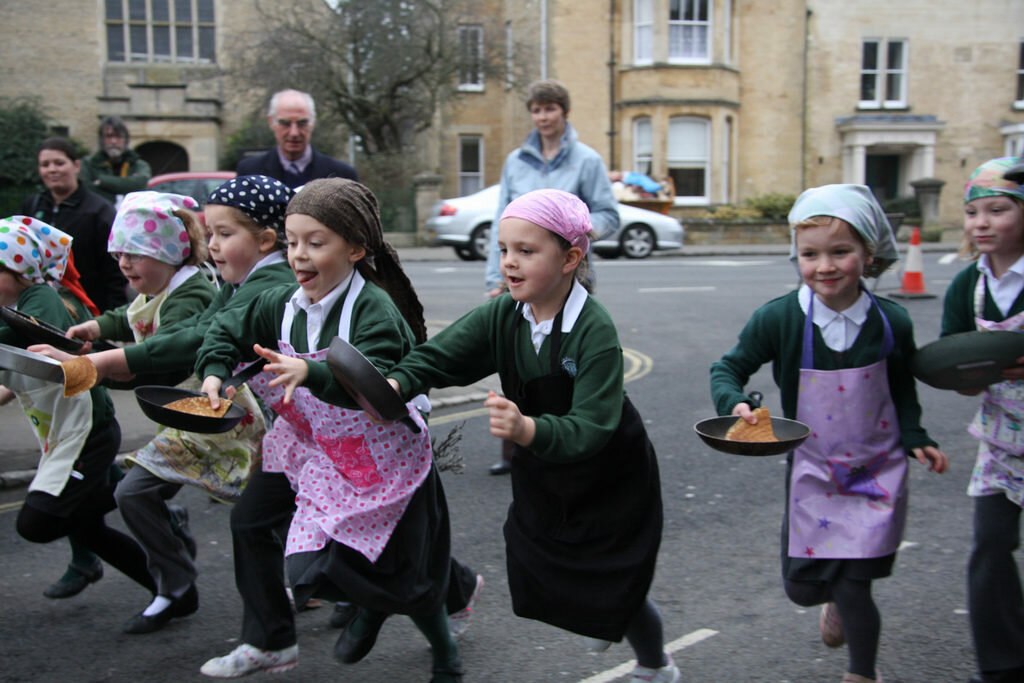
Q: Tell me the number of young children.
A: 7